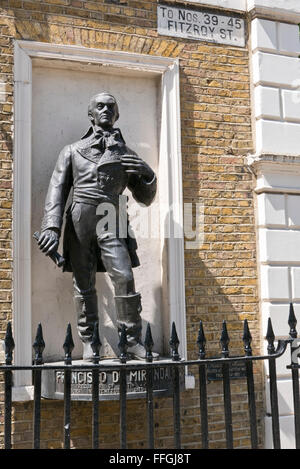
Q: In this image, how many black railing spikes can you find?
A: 12